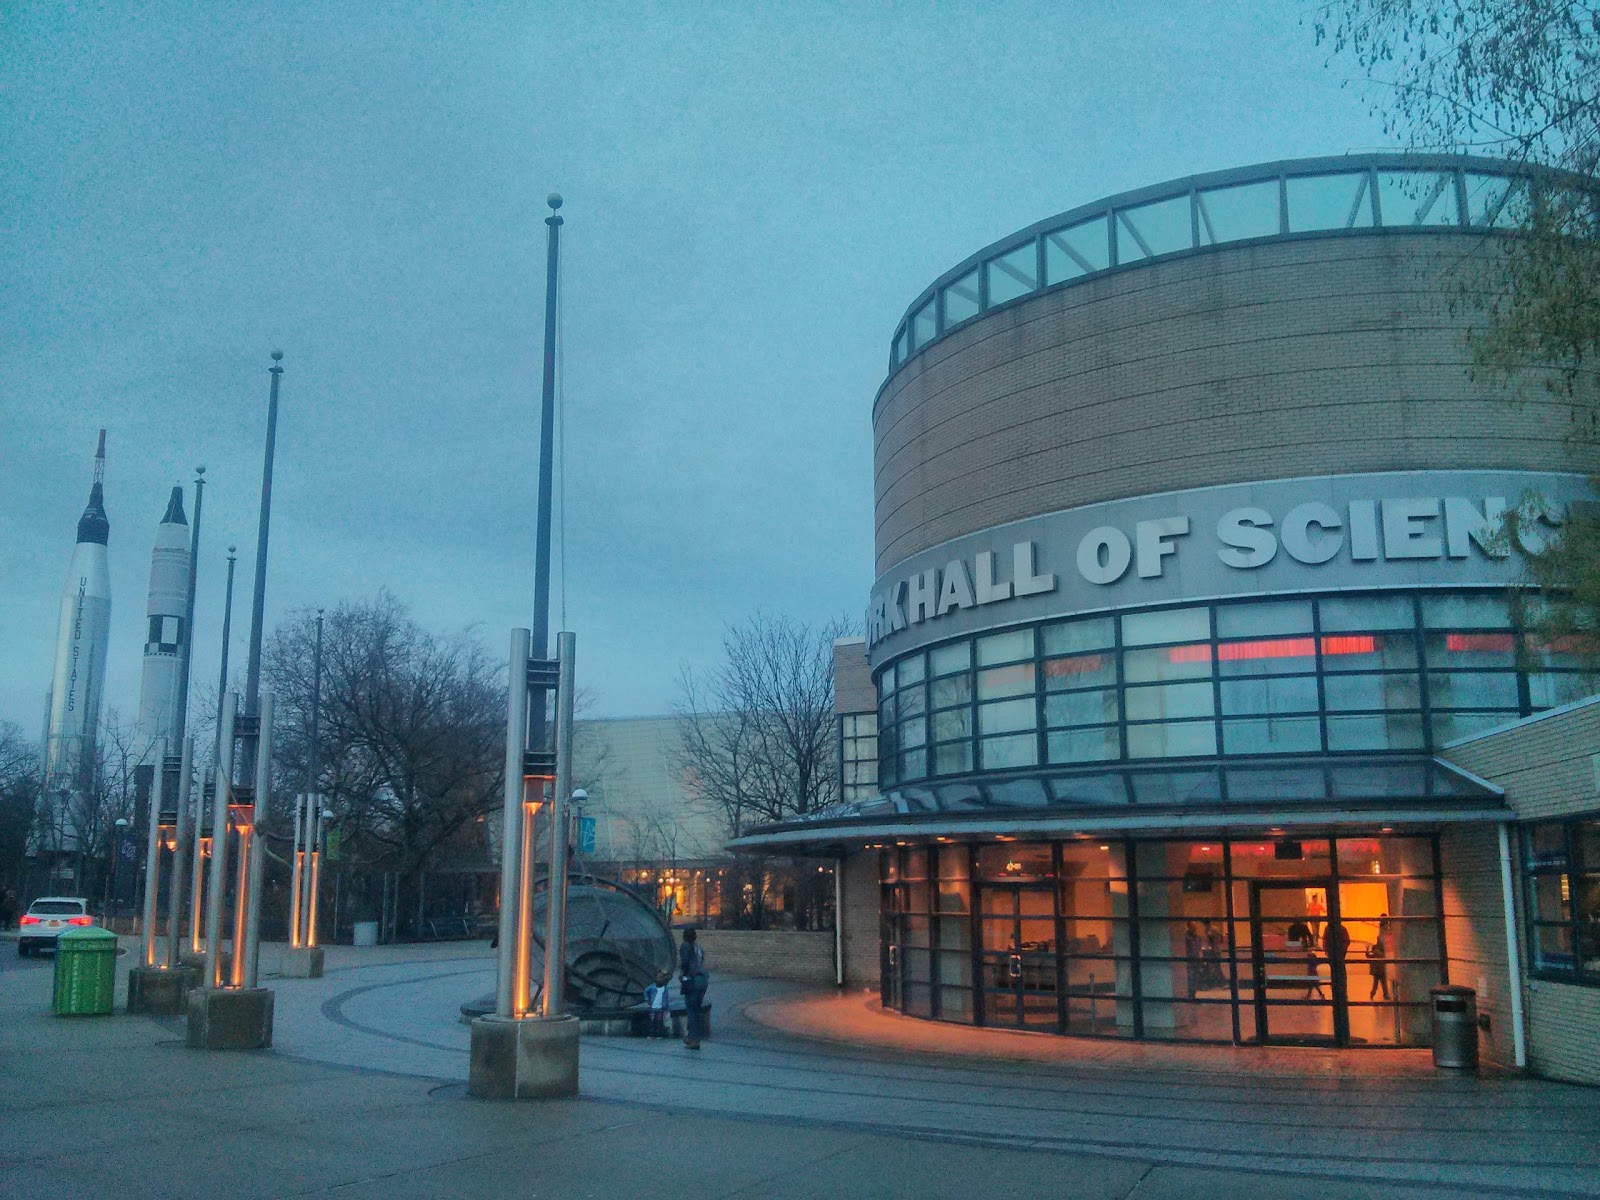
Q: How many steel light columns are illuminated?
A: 5